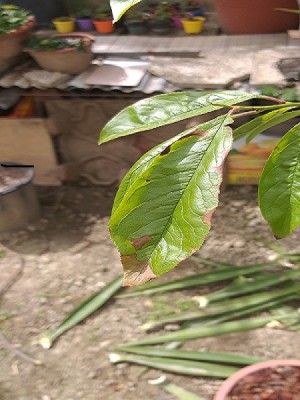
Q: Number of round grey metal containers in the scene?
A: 1